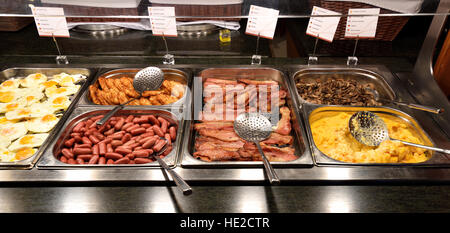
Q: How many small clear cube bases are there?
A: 5